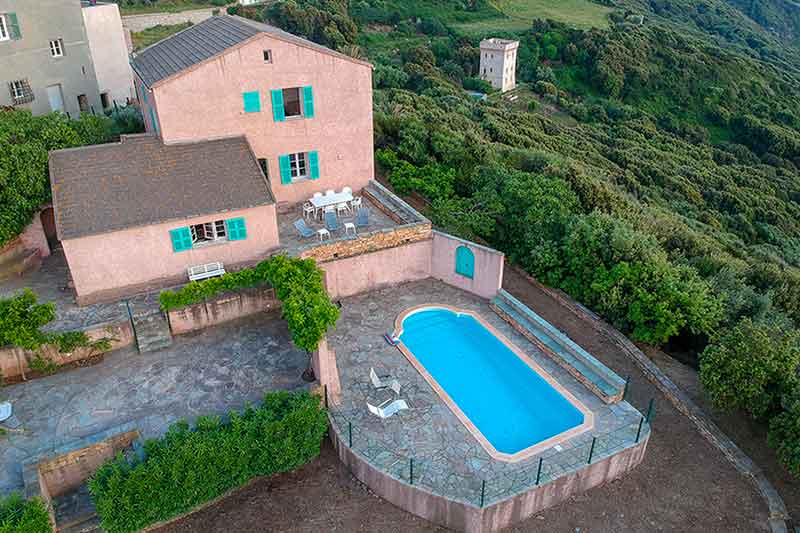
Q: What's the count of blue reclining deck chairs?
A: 3